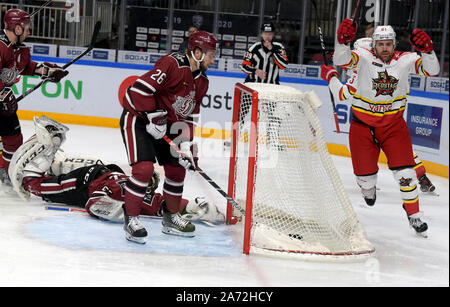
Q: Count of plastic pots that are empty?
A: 0